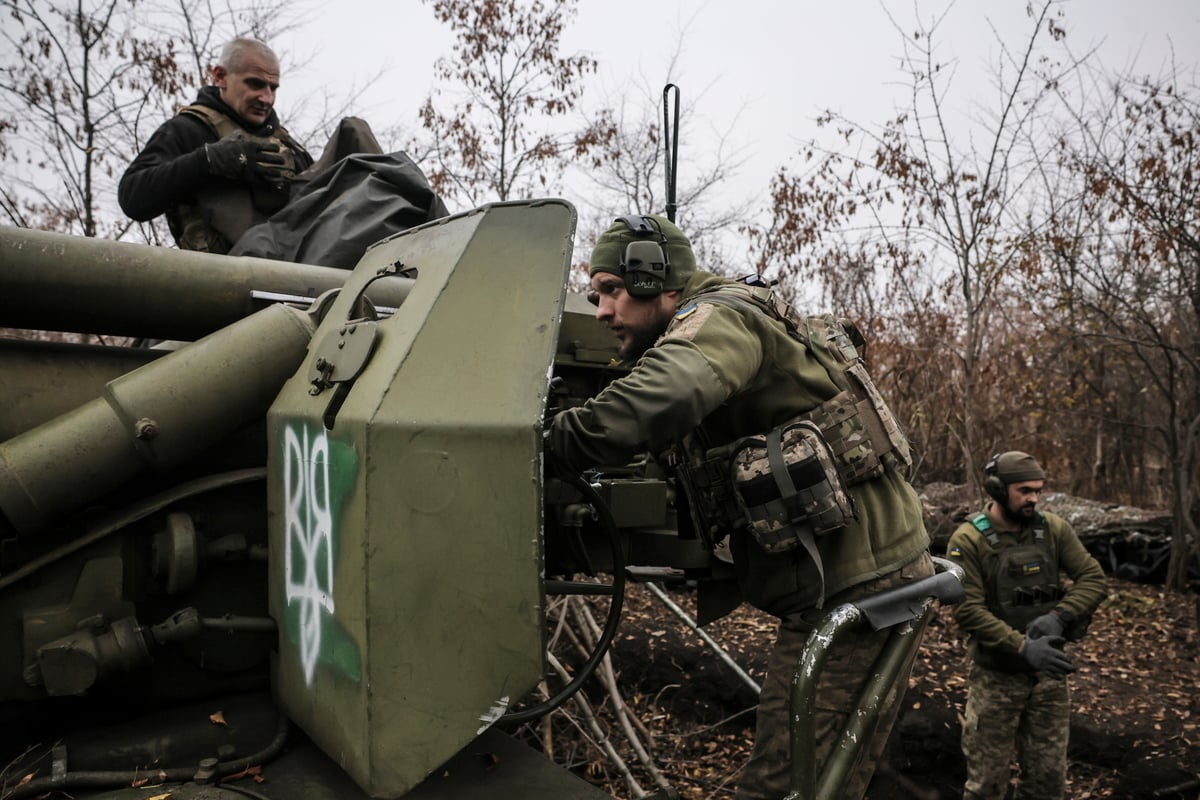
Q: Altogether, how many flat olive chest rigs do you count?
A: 1